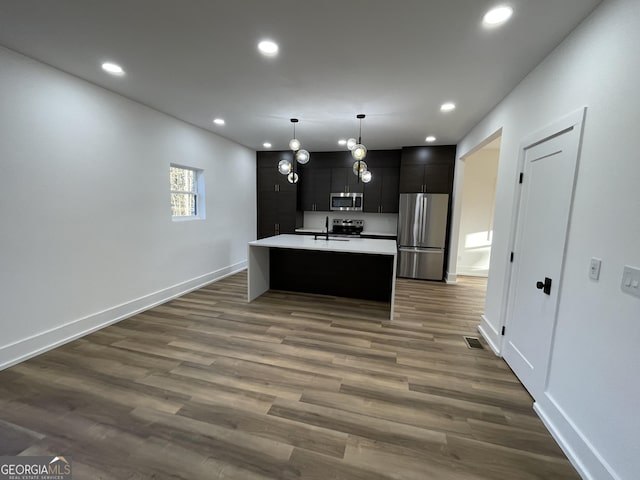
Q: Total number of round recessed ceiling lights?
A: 8